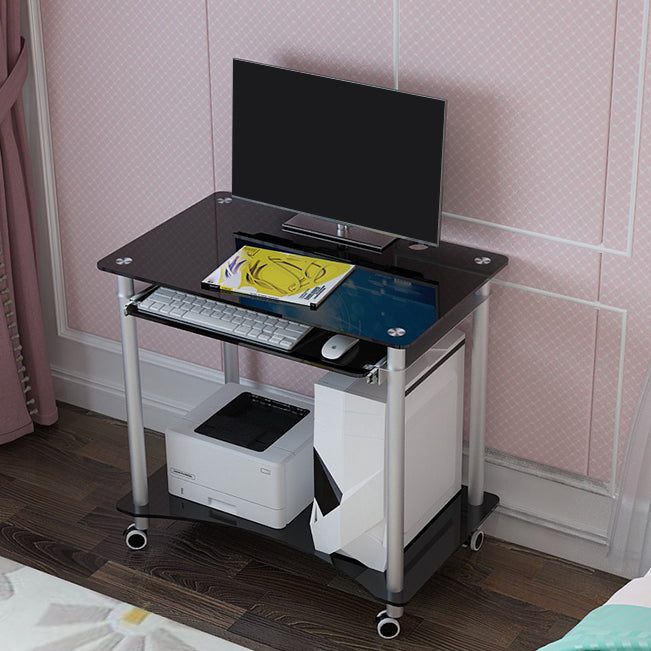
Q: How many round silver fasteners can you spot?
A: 4